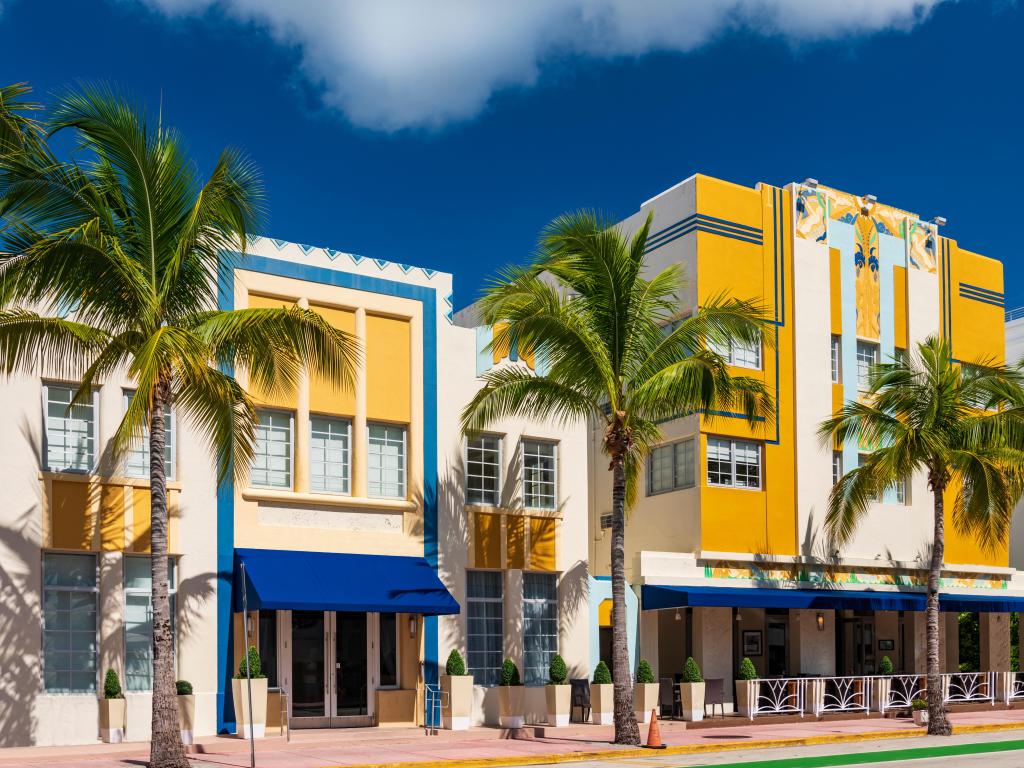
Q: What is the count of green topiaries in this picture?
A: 11